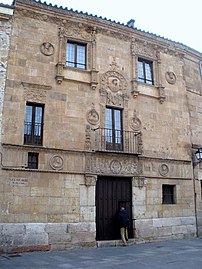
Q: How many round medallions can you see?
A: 8